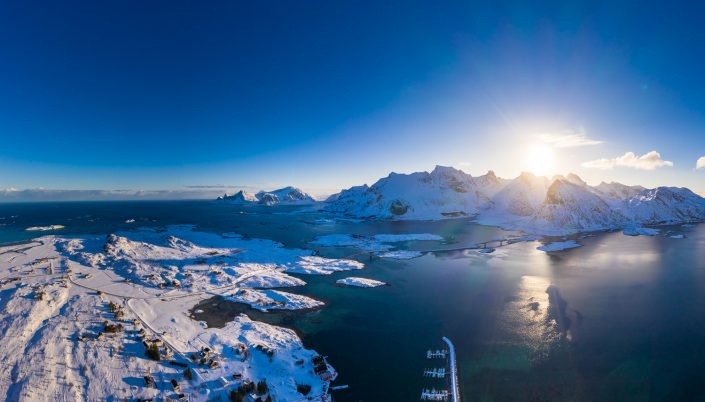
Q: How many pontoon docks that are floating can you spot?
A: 3